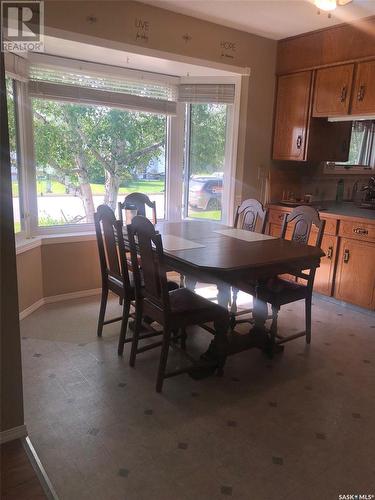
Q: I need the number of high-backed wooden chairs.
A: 5